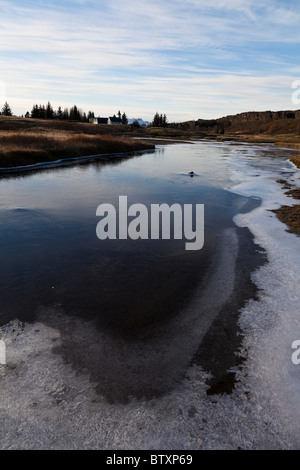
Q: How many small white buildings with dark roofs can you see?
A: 2